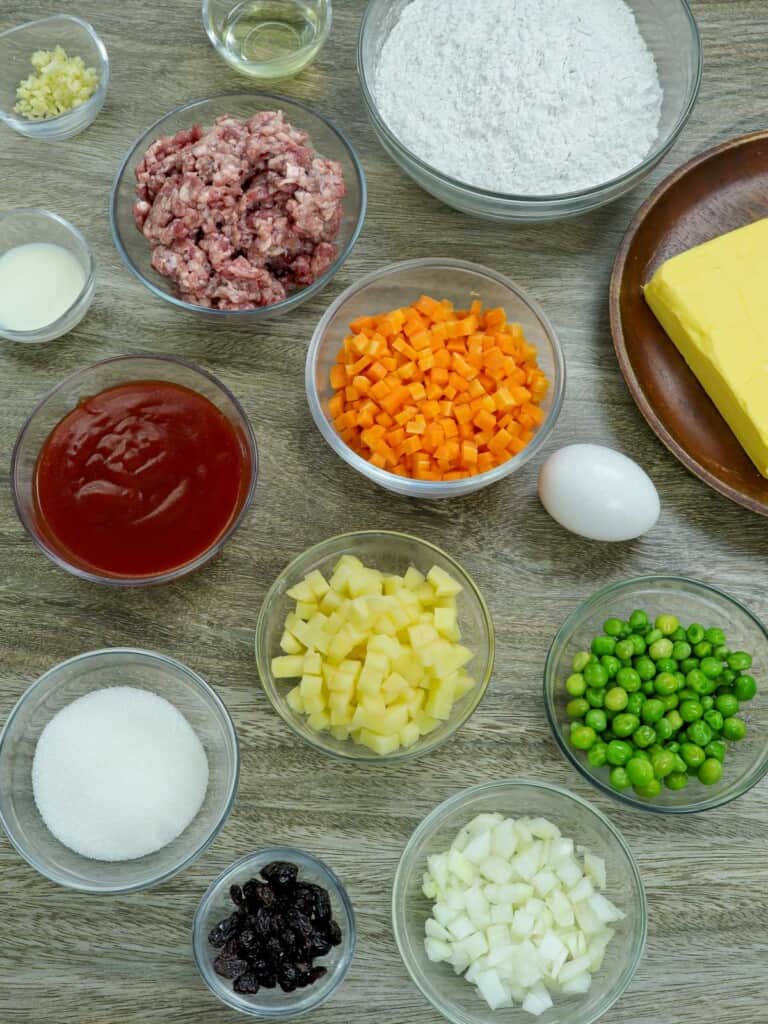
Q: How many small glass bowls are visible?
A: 4